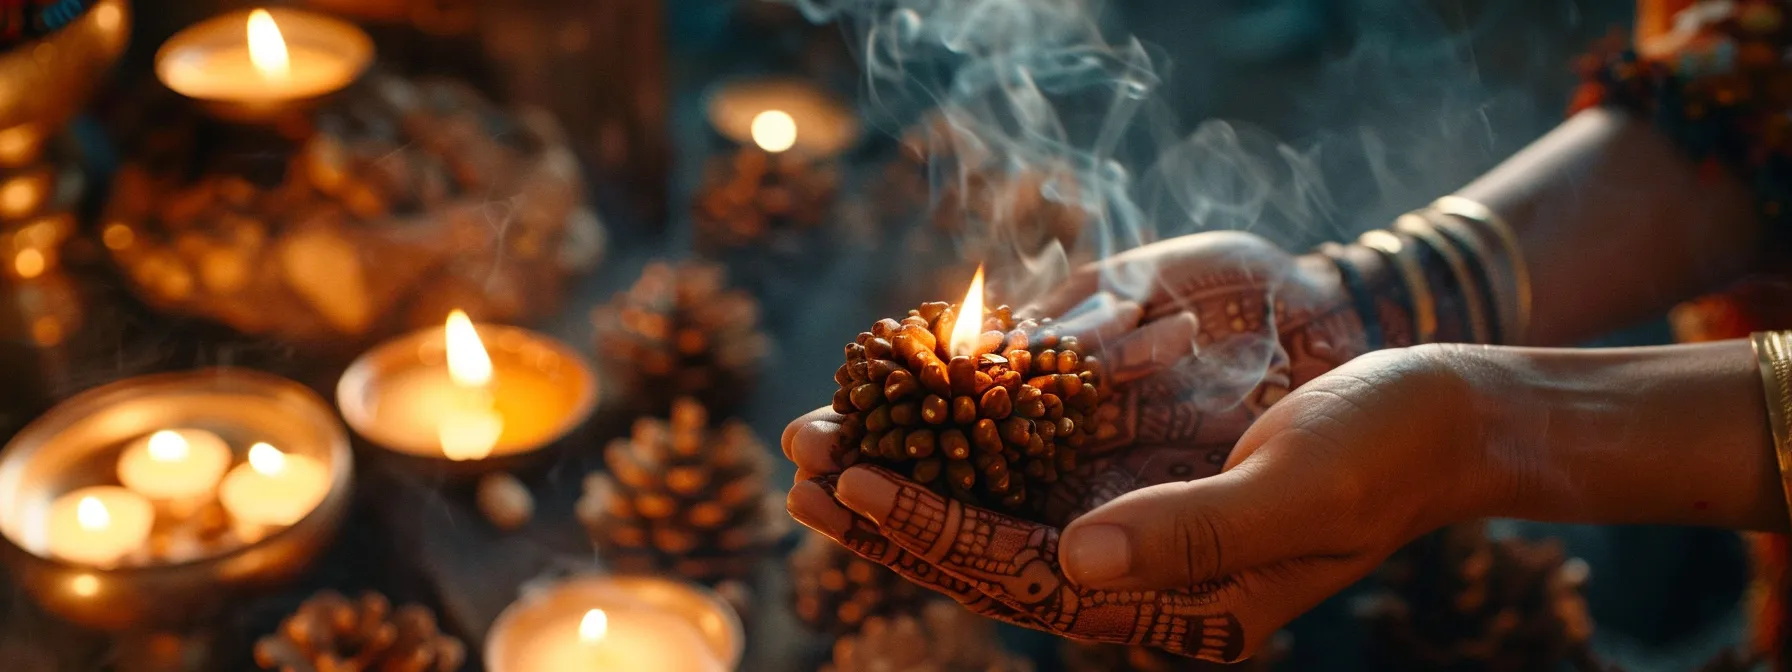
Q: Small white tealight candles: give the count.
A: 3